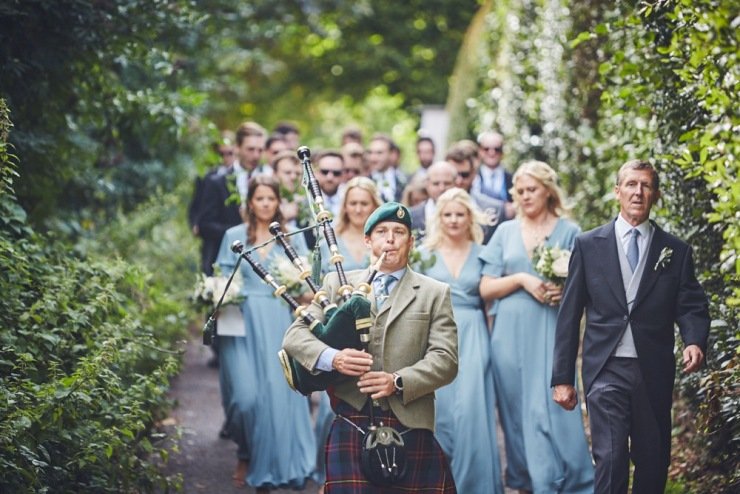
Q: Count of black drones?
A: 3